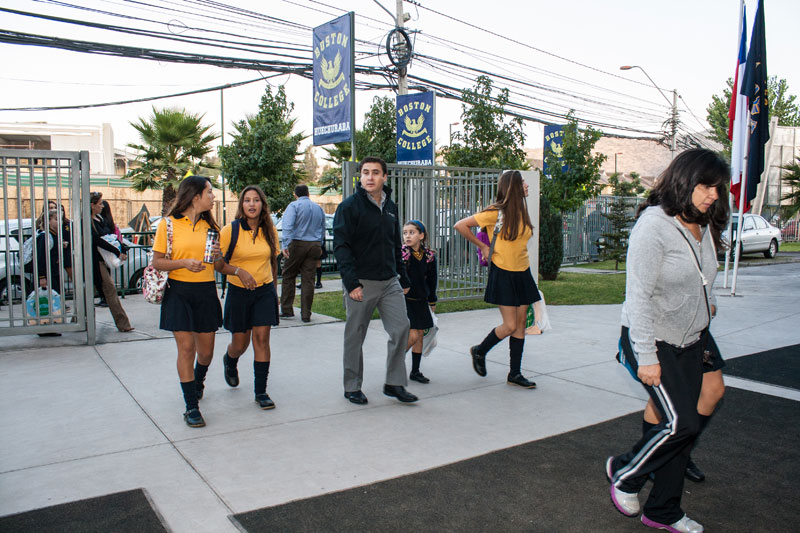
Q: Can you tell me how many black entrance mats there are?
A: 3